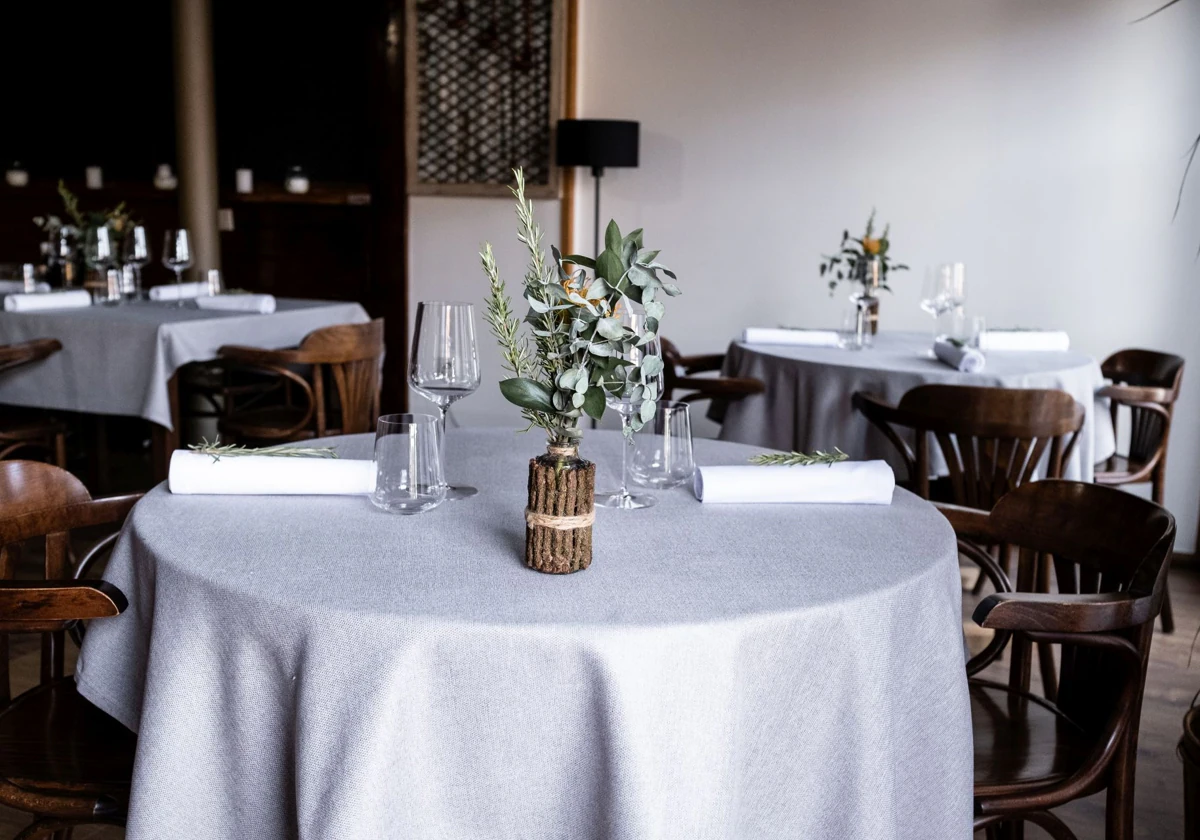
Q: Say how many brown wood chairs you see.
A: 7